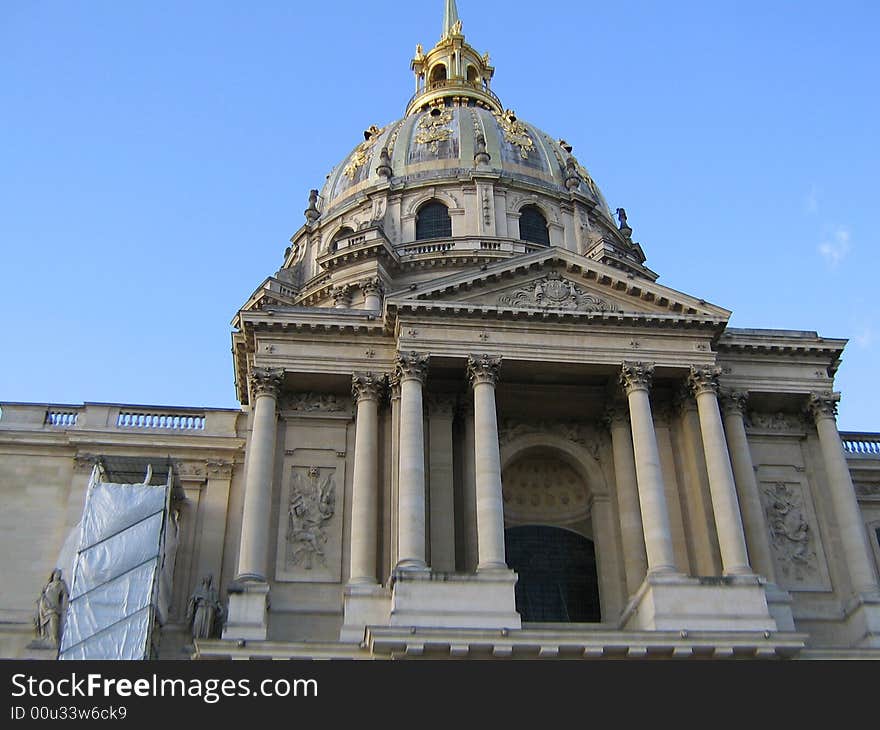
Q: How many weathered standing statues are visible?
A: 2